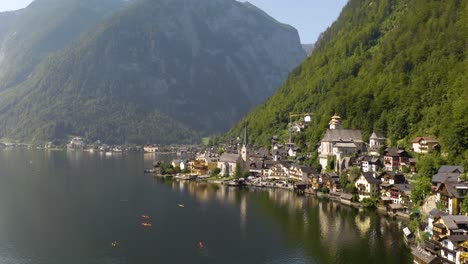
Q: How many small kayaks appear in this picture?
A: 5